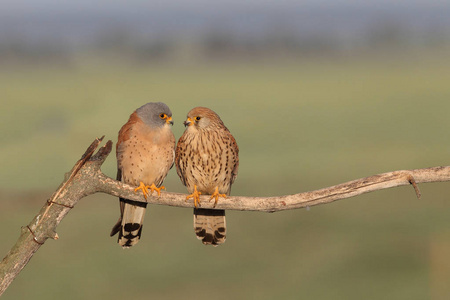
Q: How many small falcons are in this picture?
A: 2